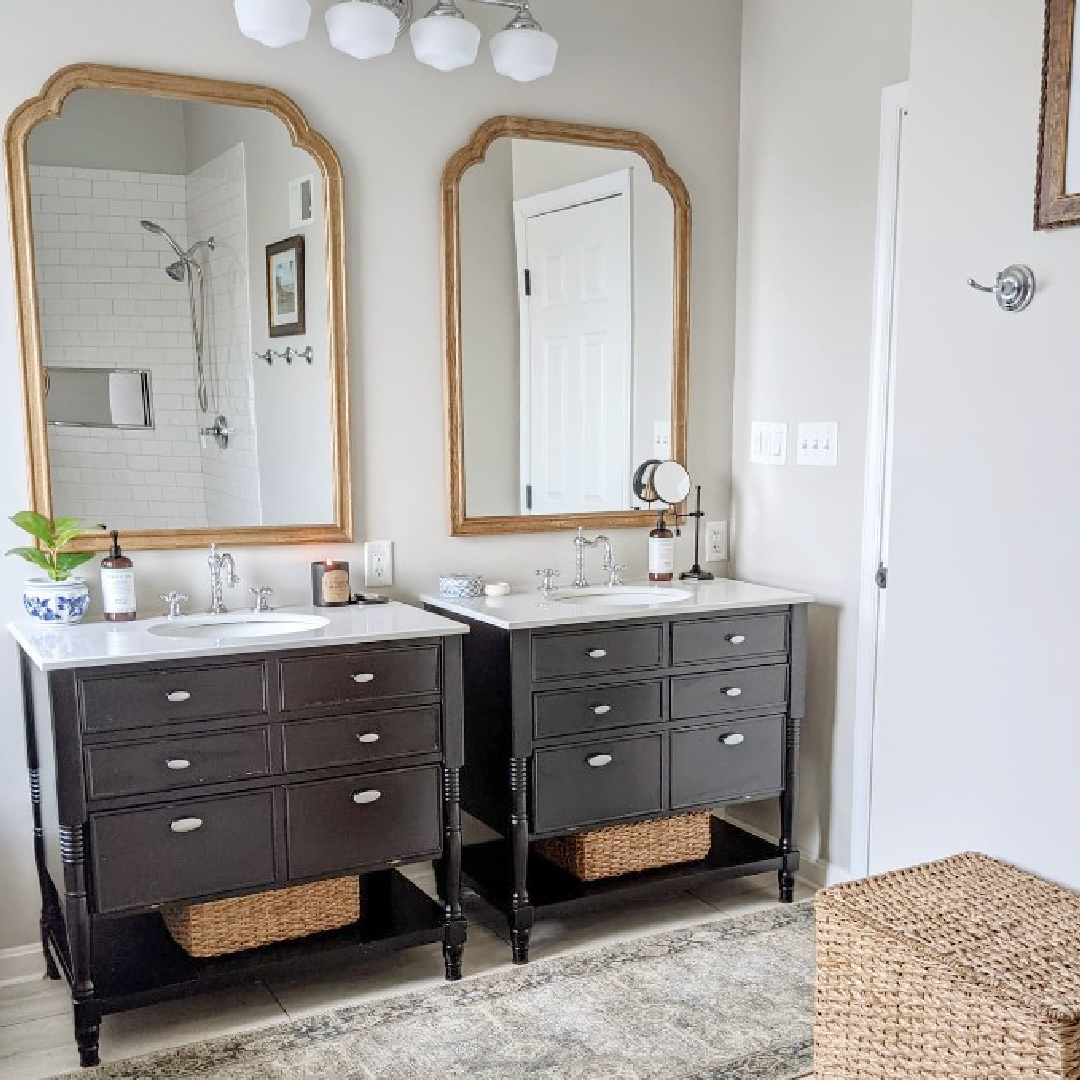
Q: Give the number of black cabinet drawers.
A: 12